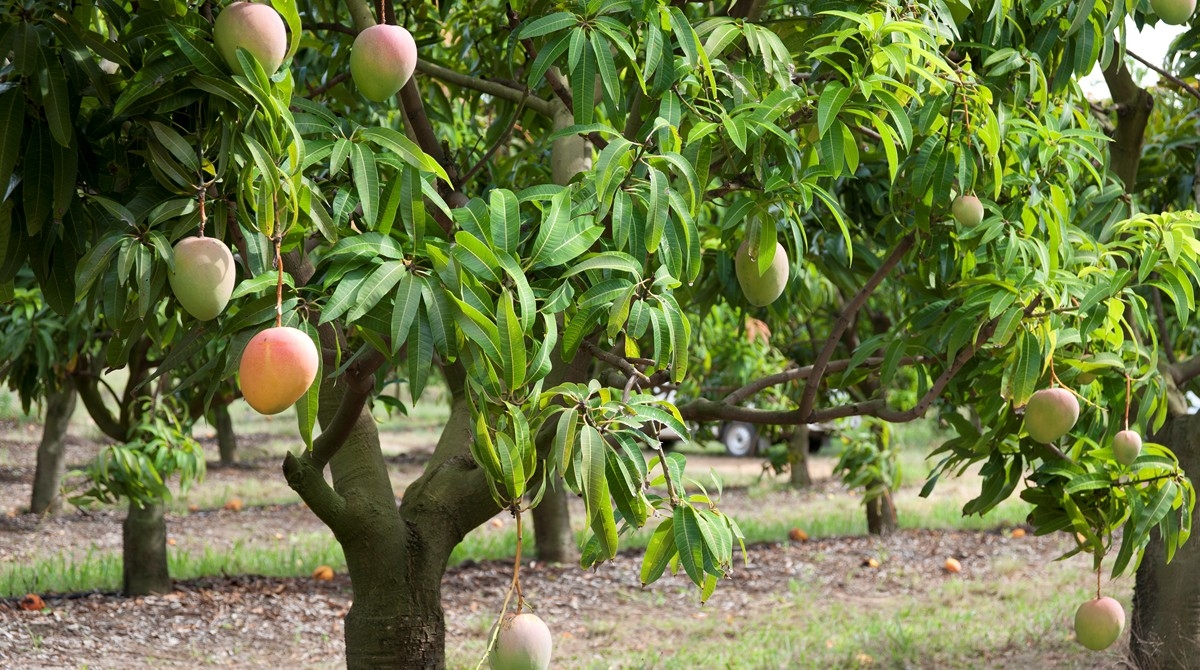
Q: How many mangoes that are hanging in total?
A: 11